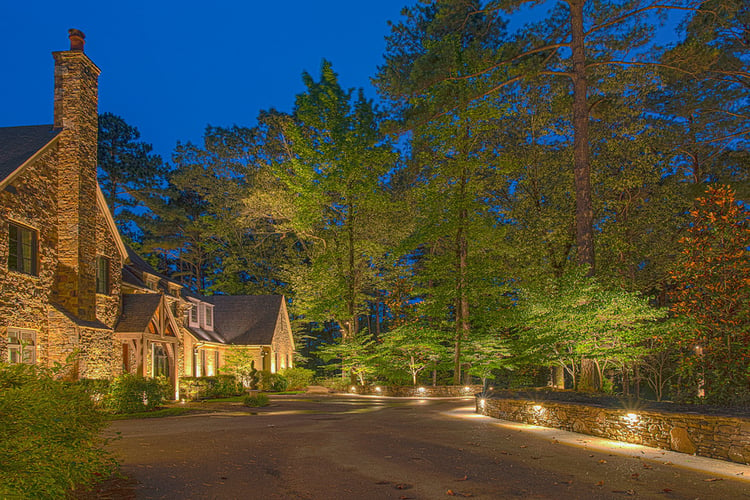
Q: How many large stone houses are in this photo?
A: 1